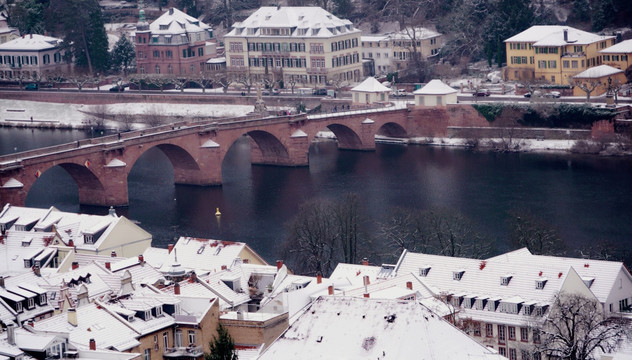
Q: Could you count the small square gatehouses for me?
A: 2